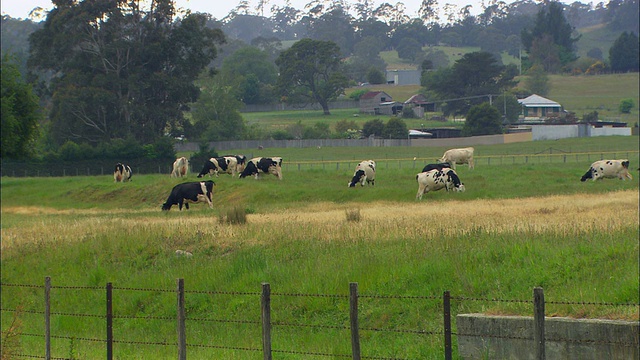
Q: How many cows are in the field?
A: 11